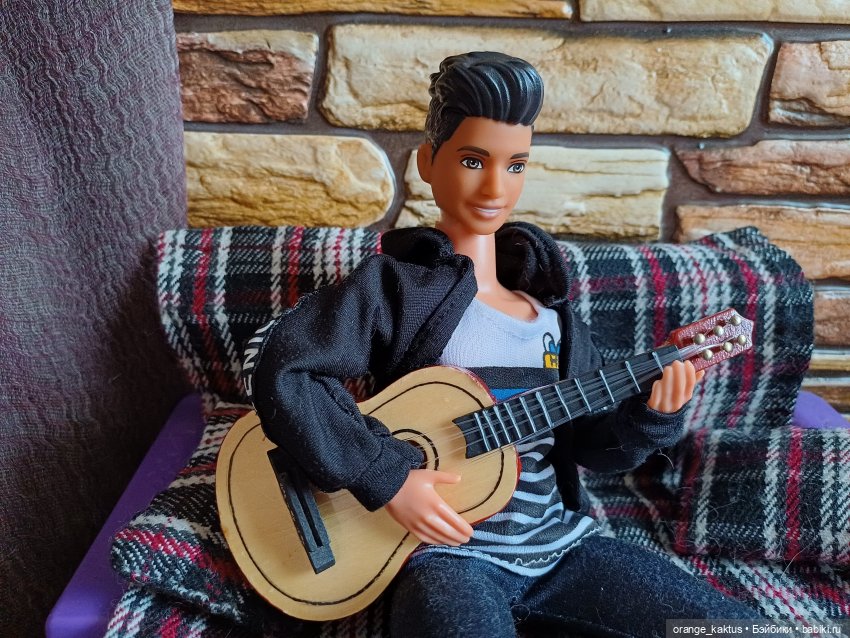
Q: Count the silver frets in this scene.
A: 11